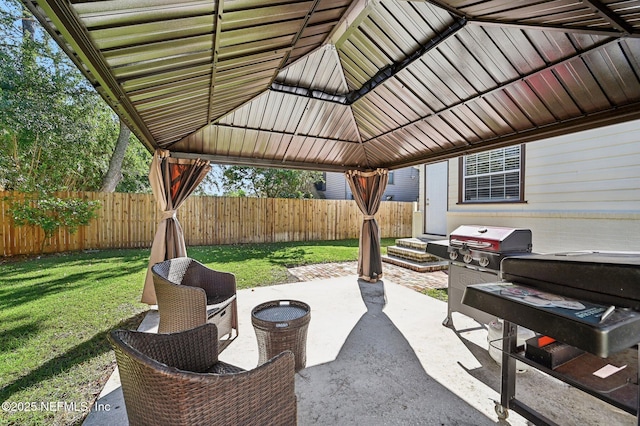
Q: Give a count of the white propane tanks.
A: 1